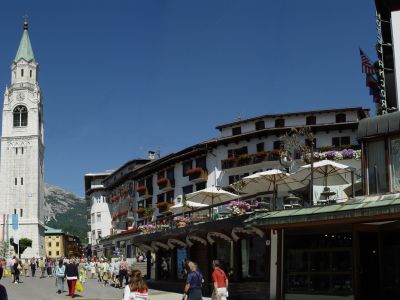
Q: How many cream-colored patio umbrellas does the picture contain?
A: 4